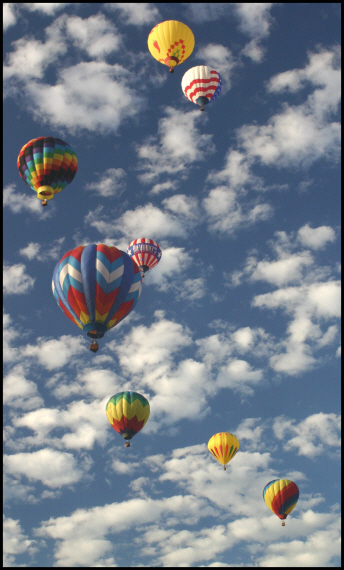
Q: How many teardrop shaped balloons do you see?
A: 8